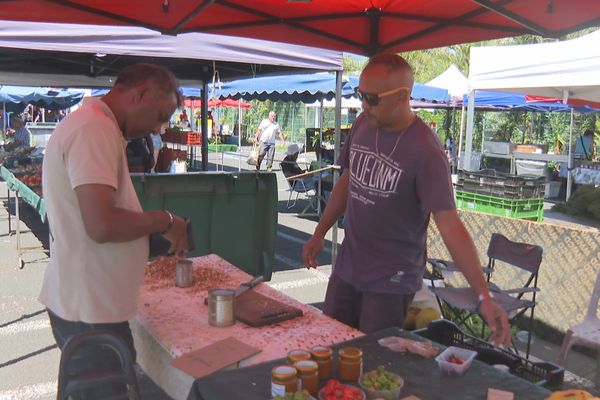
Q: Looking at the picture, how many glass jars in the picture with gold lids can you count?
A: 5